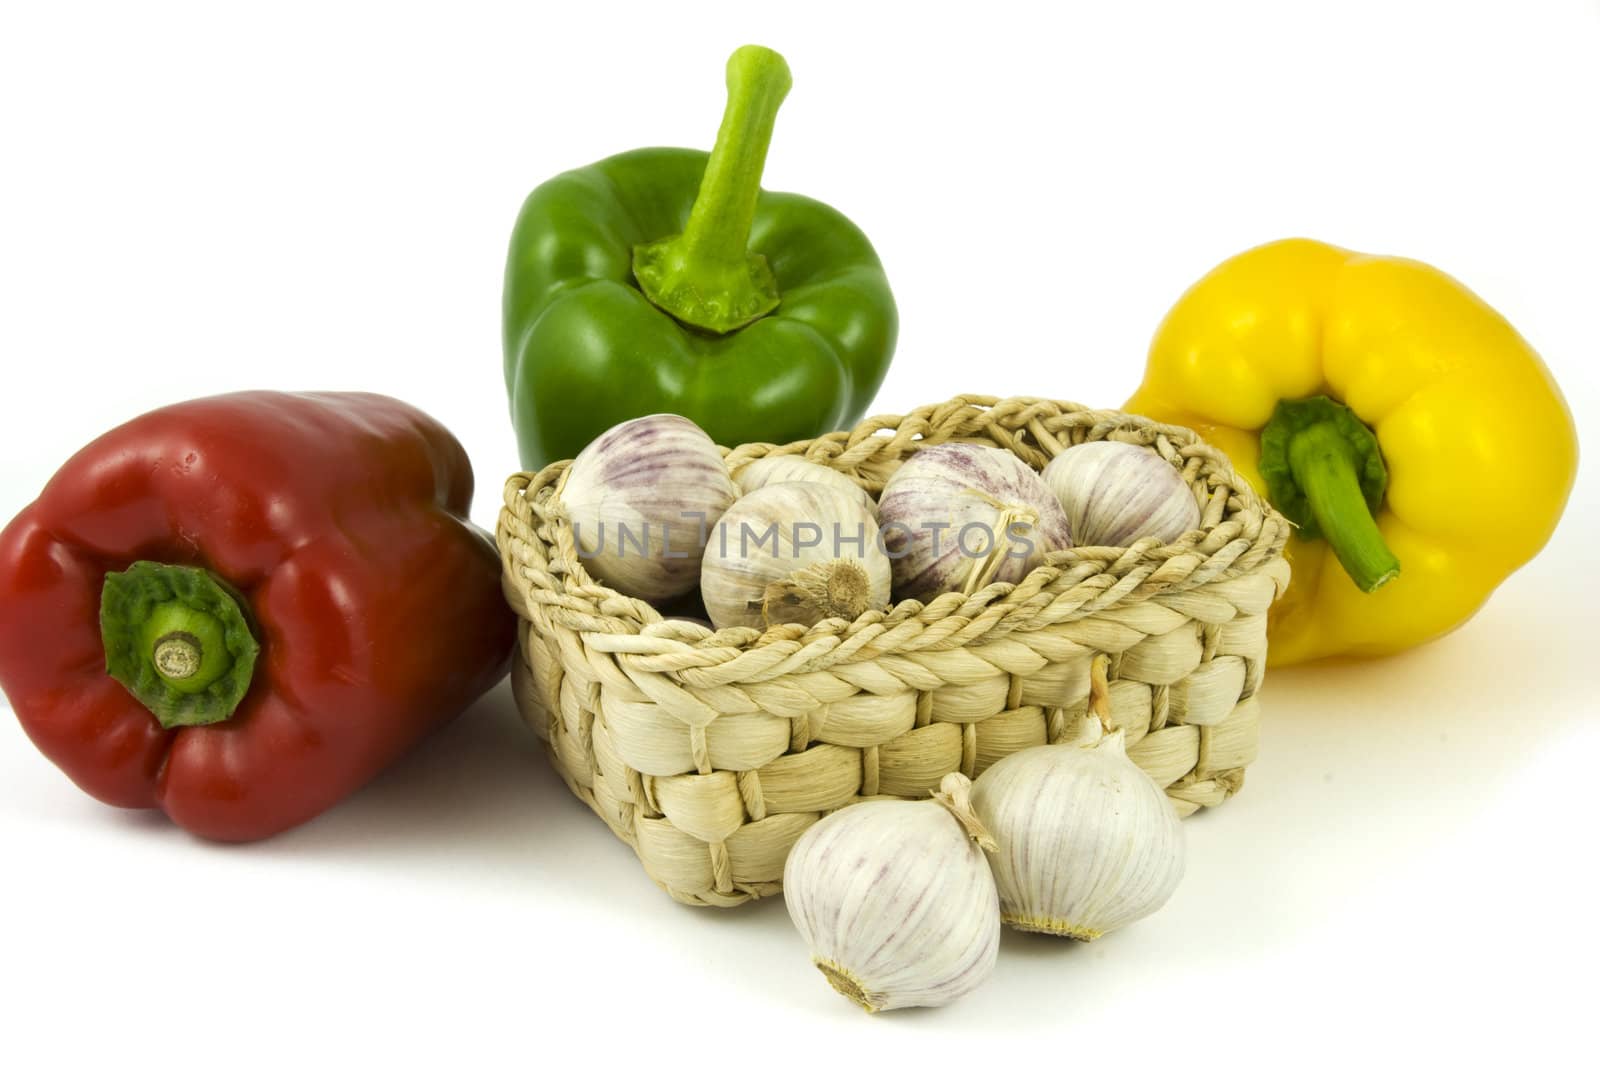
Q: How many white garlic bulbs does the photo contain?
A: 7